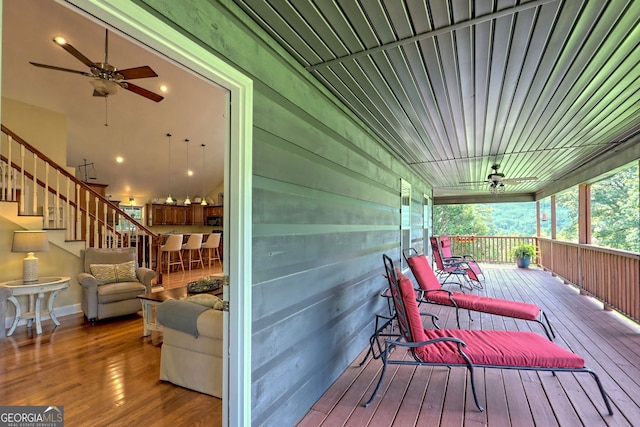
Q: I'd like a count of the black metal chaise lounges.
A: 2